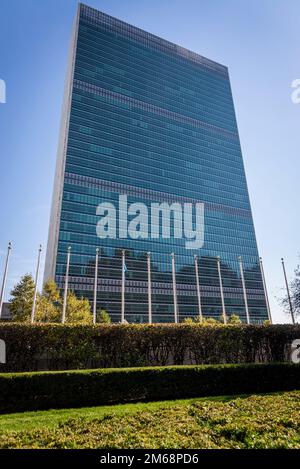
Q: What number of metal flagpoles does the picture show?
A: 12